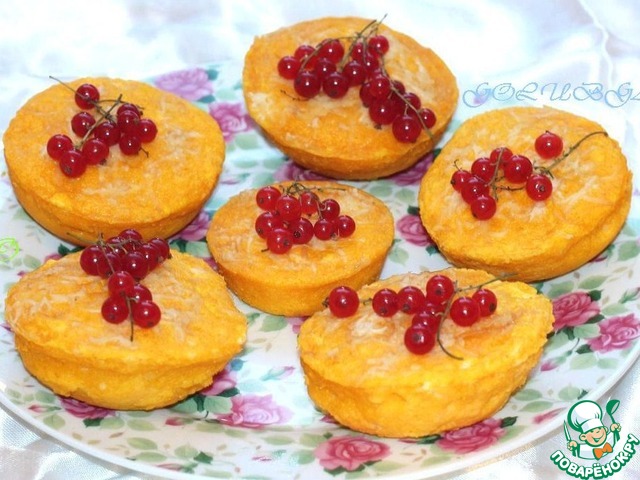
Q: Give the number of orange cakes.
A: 6